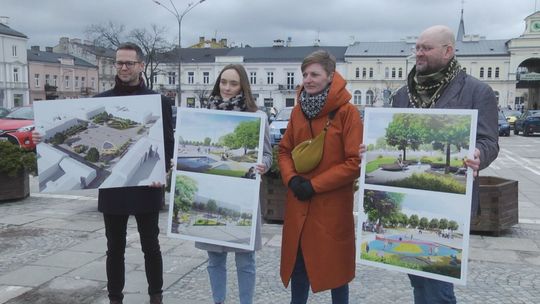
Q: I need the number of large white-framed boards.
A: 3